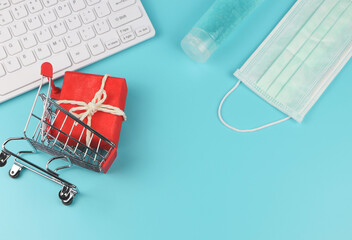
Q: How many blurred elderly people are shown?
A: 0